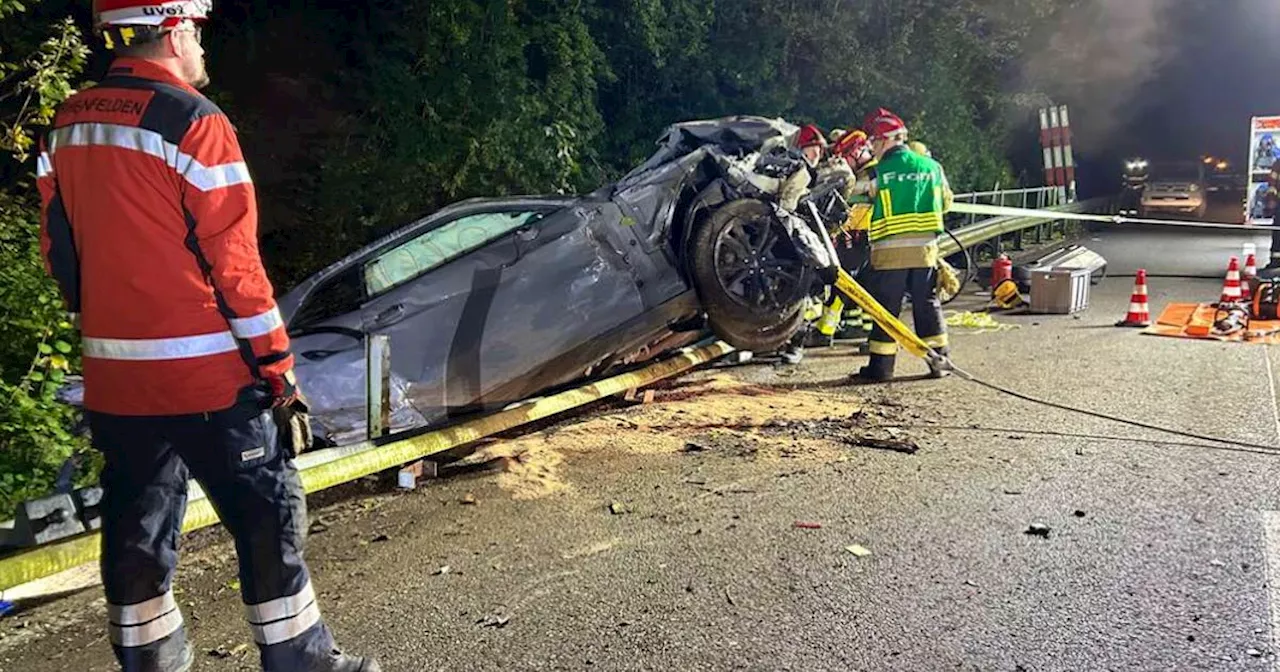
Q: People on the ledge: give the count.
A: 0